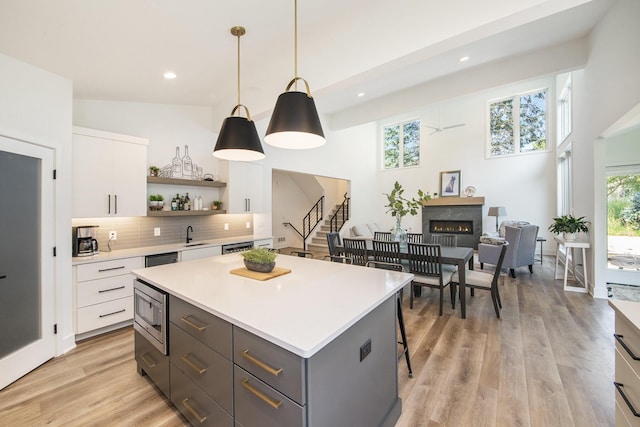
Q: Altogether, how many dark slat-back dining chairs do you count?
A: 8